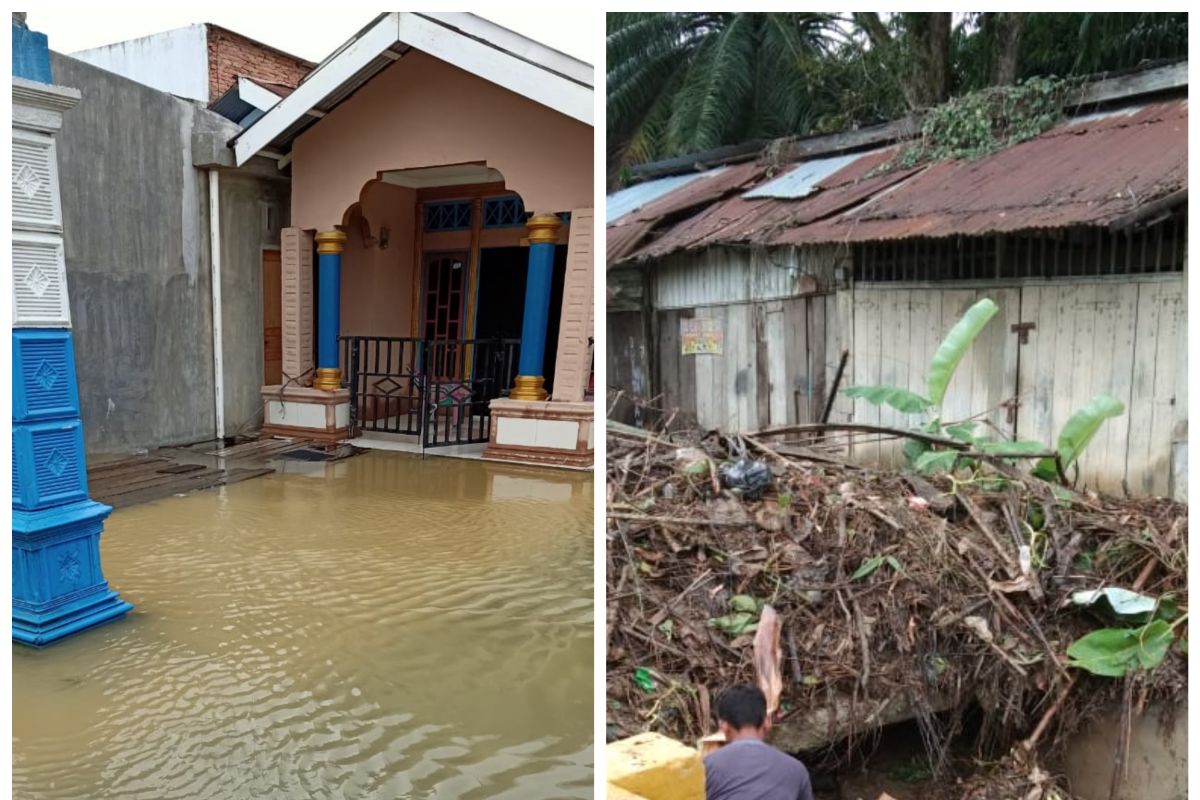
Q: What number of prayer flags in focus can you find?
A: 0